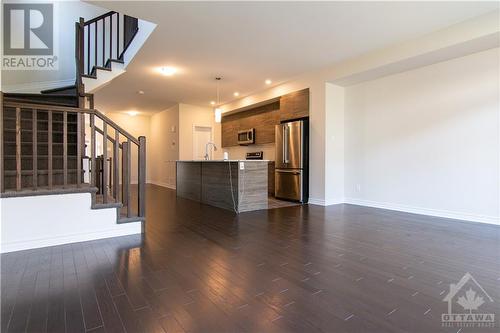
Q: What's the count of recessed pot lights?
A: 3